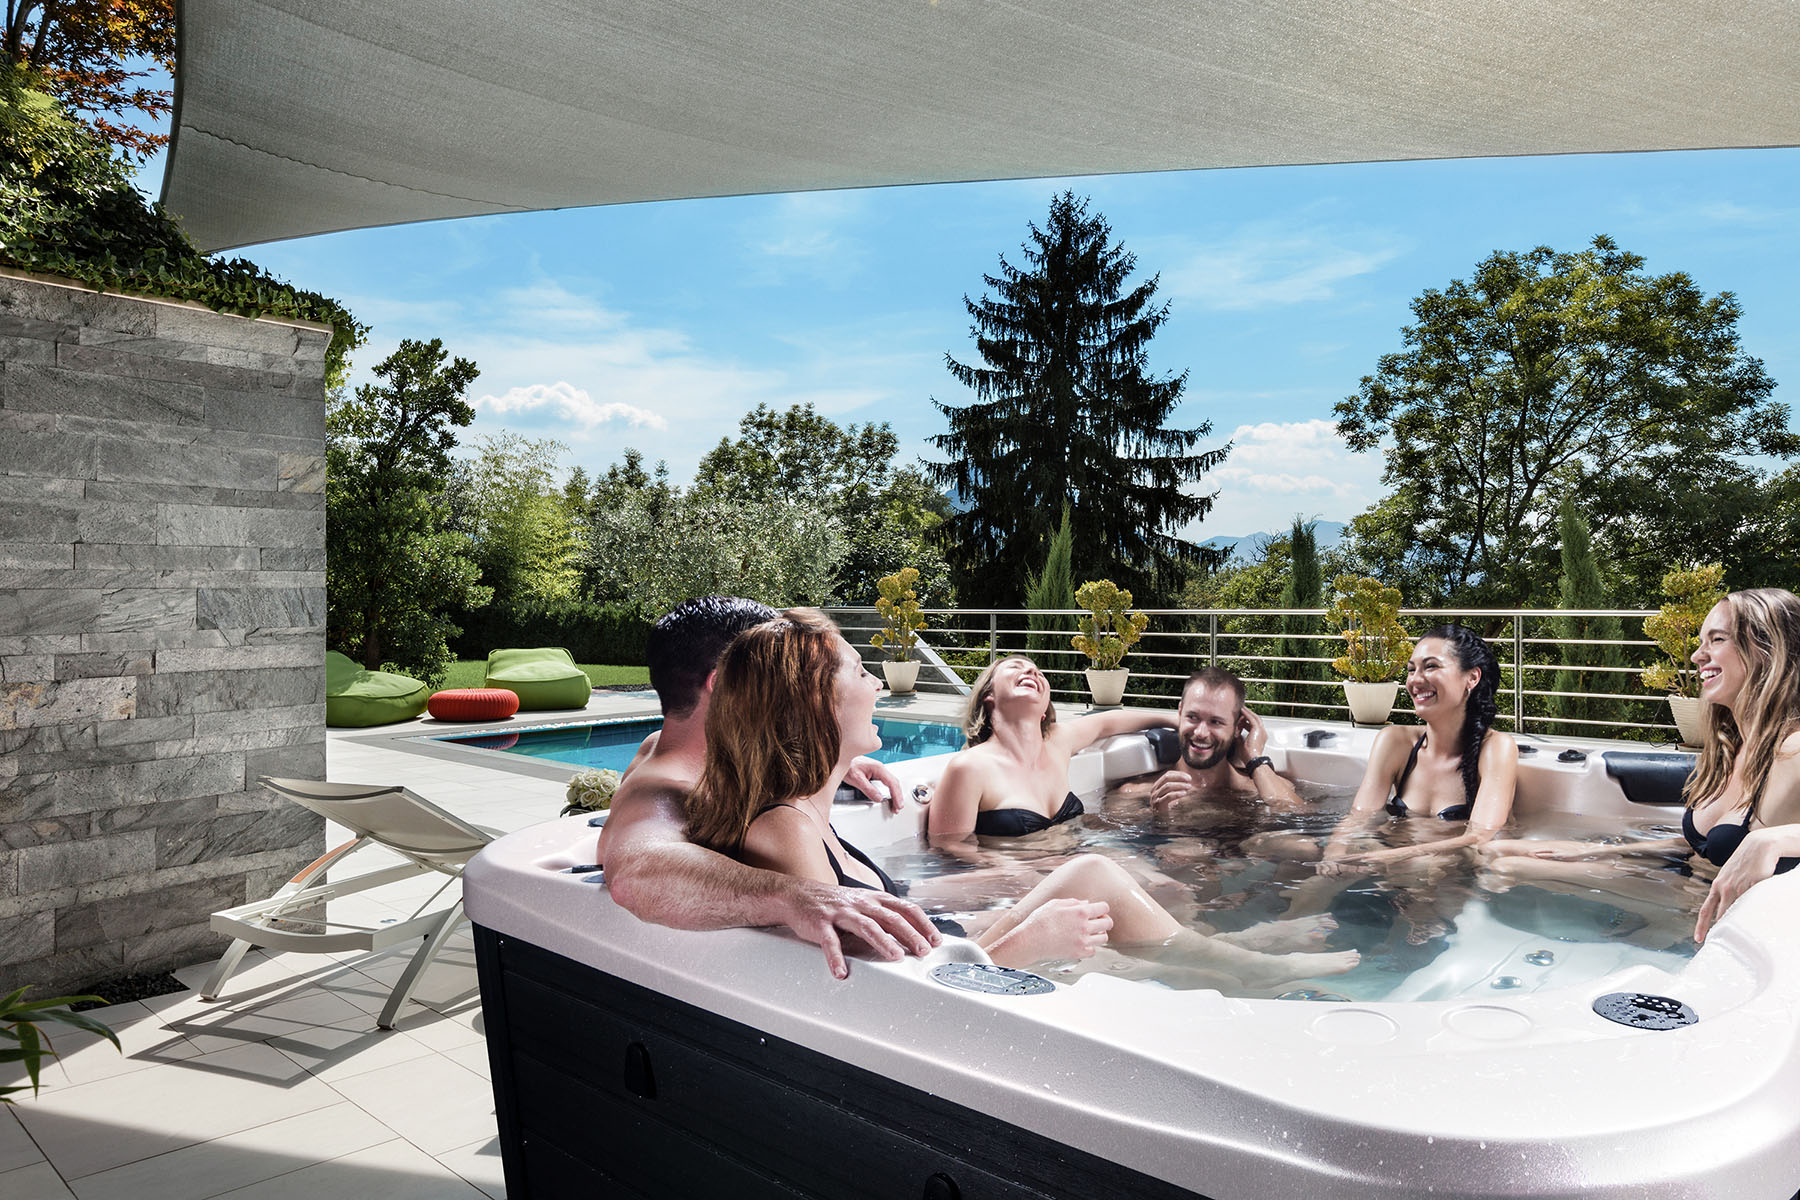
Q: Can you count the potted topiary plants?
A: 4